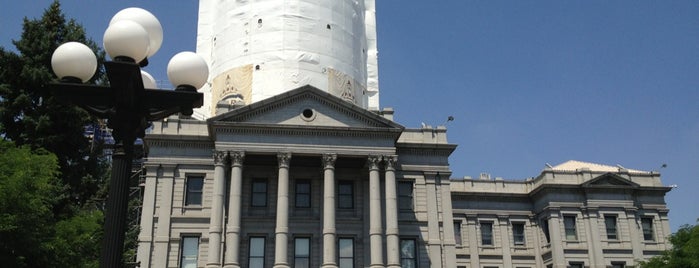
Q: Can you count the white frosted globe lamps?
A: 5